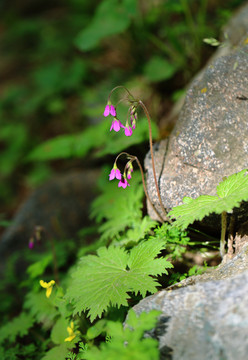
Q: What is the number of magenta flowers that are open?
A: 5